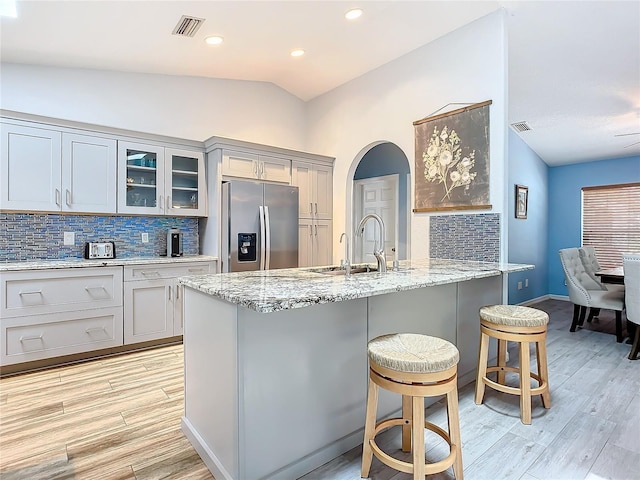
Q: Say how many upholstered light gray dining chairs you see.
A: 3